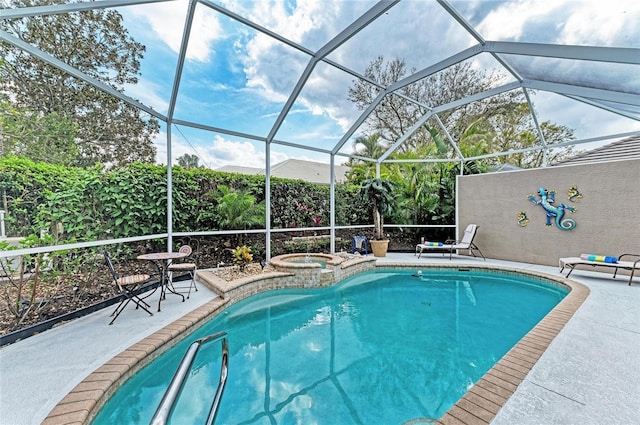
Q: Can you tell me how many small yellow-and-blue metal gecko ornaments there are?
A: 2